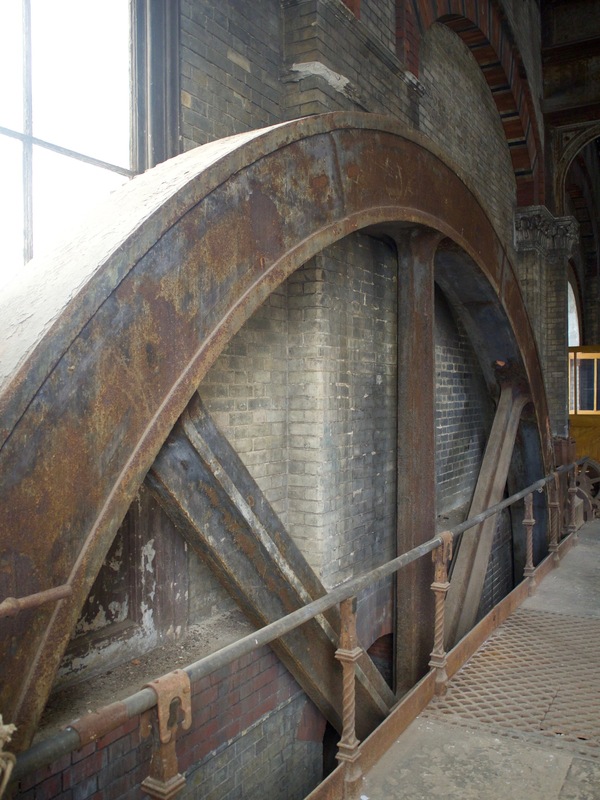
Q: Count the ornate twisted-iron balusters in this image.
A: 6